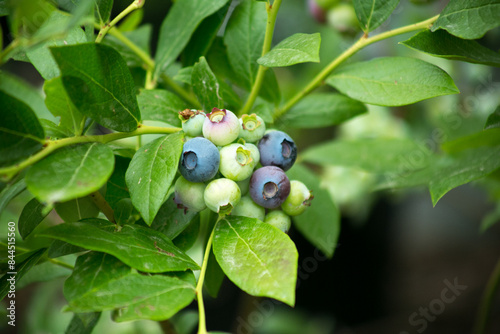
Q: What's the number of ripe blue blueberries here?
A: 3